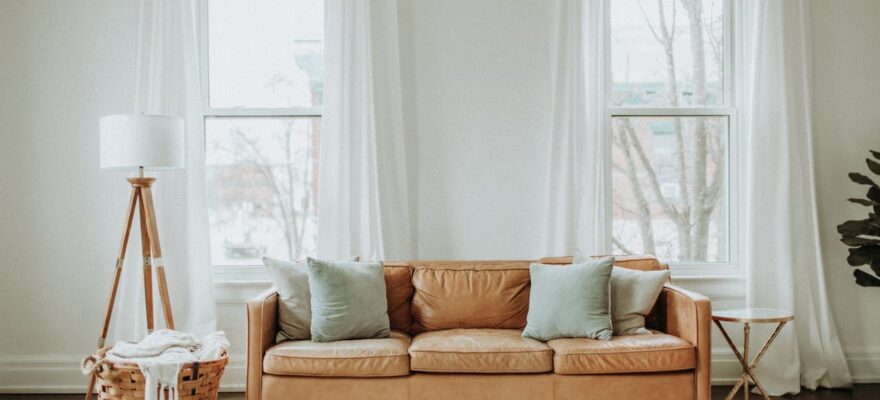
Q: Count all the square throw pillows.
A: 4